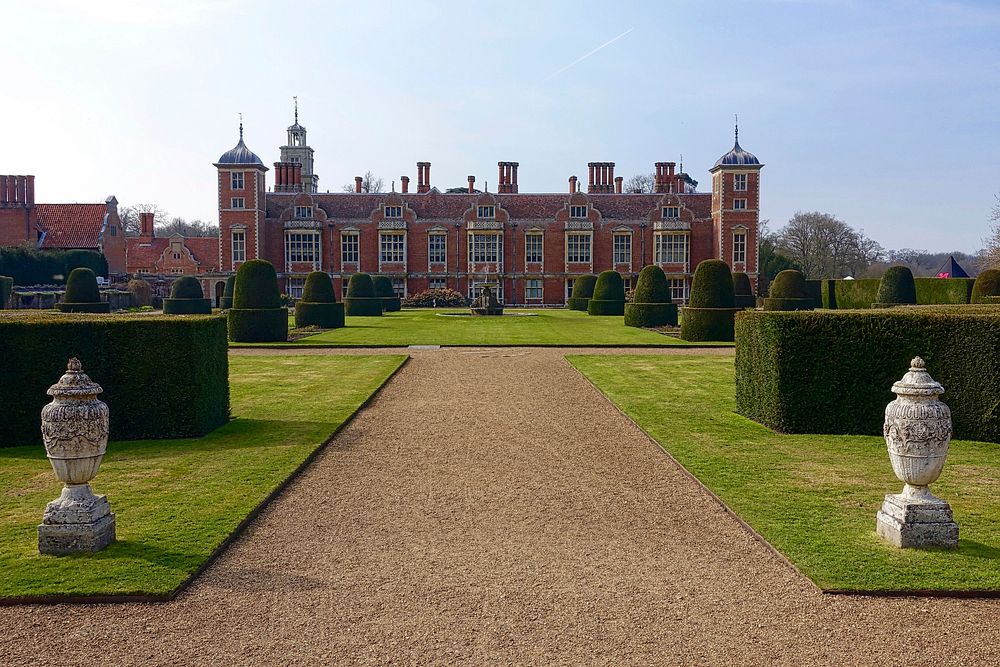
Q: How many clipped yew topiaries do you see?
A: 15